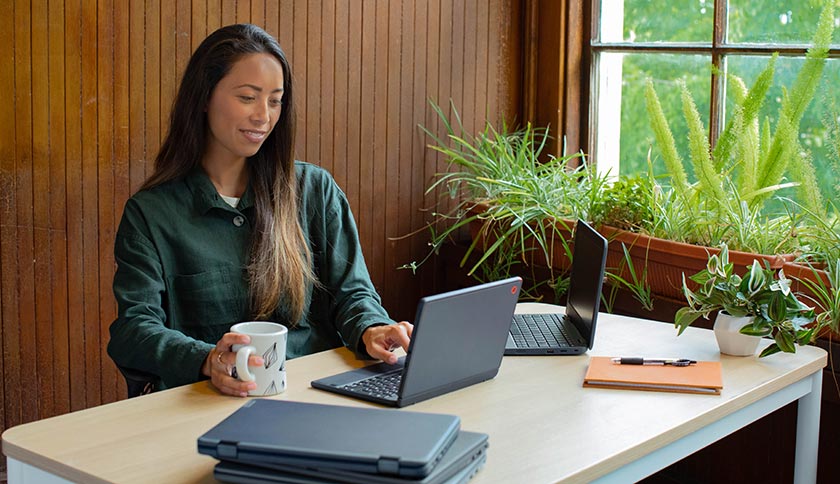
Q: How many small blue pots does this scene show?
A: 0